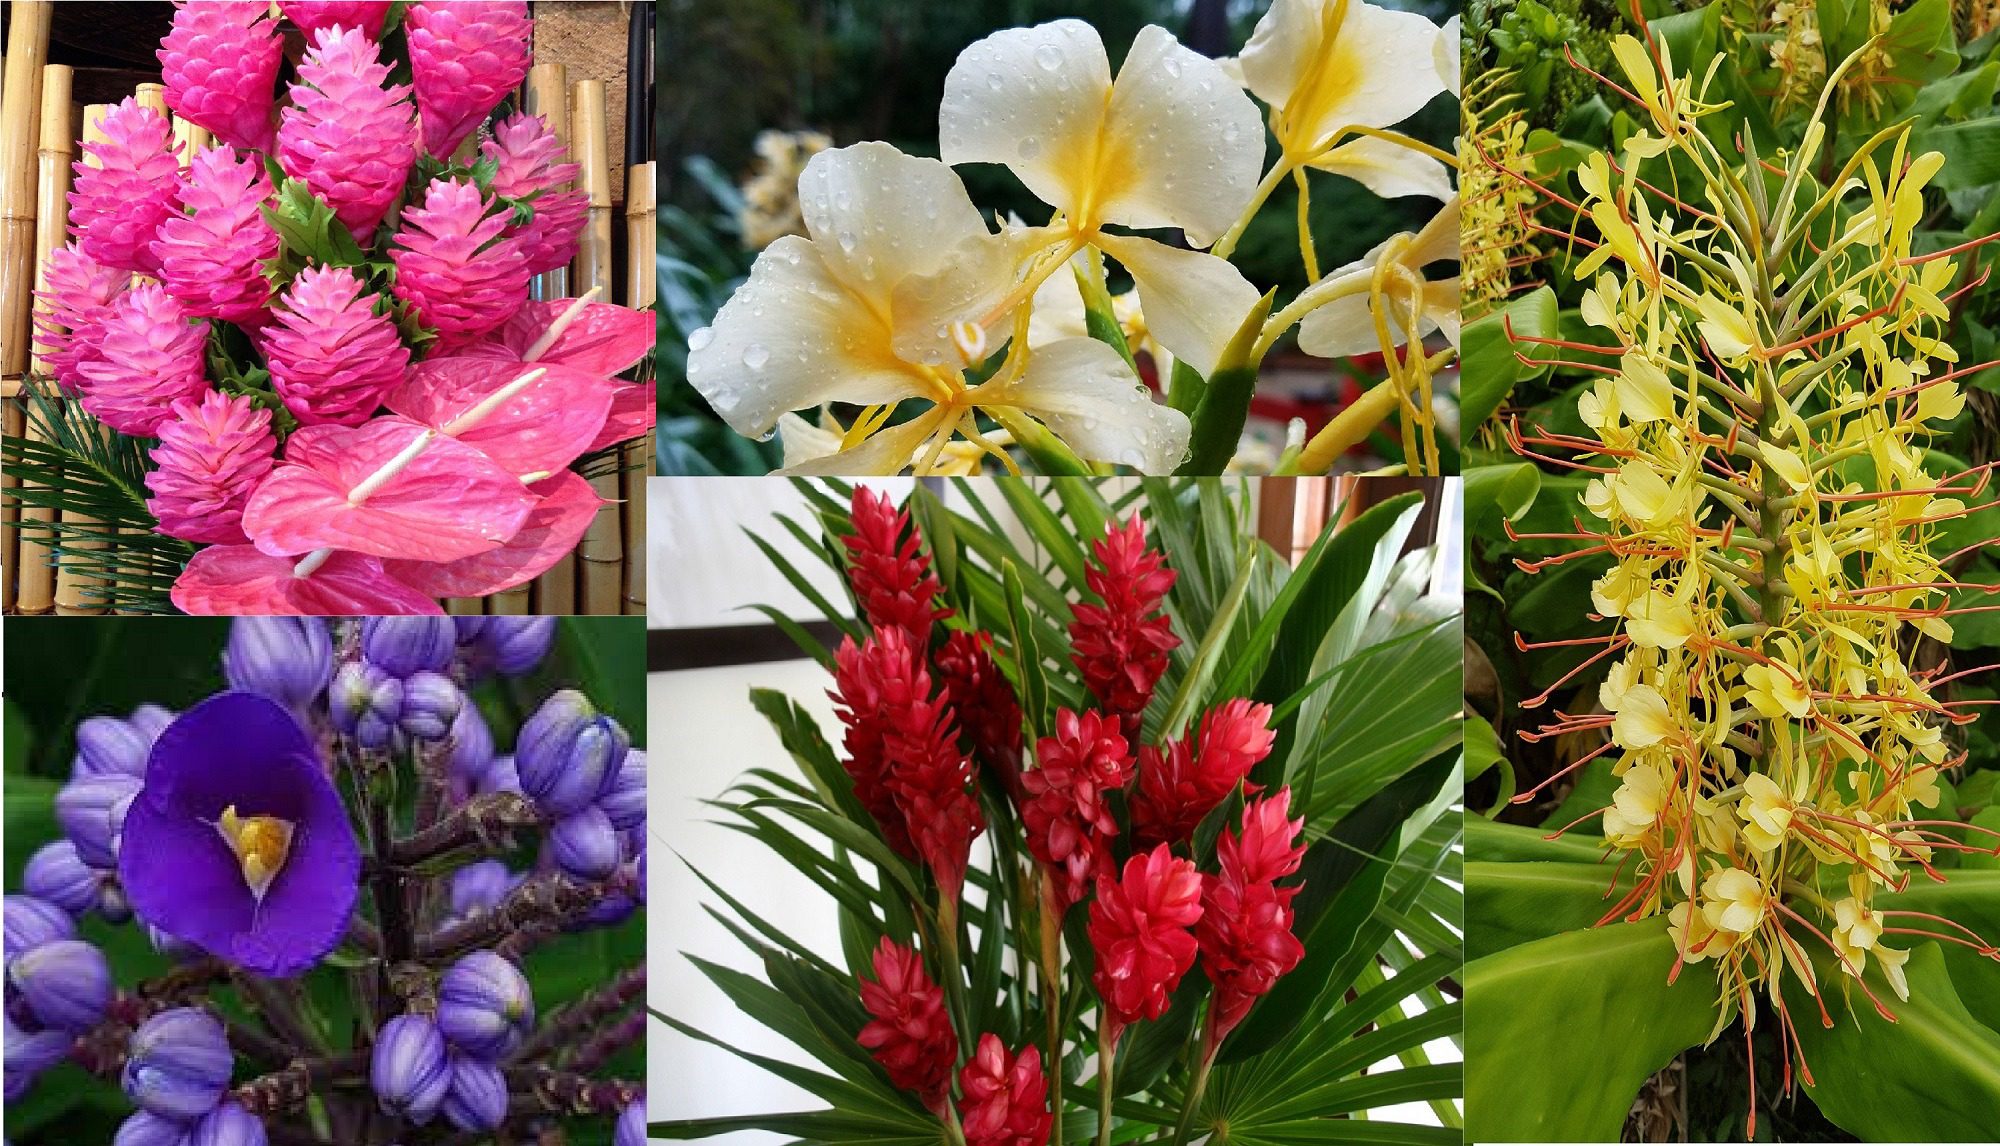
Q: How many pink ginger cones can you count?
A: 12